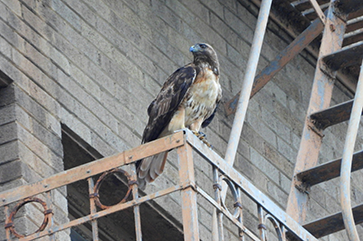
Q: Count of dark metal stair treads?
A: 5